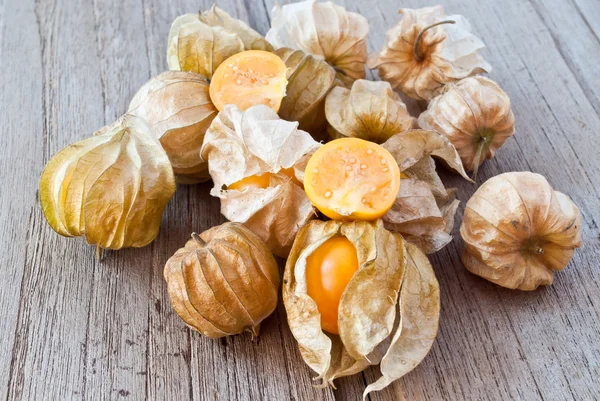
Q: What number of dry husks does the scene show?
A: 13